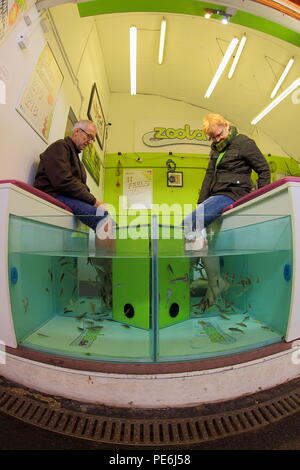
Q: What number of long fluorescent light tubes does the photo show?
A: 6